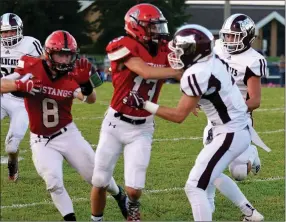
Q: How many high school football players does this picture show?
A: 5